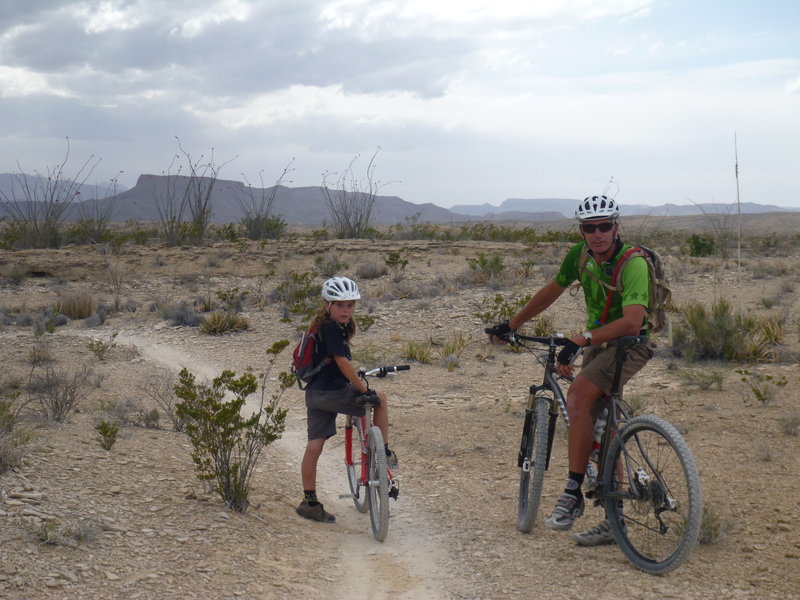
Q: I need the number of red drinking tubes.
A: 1